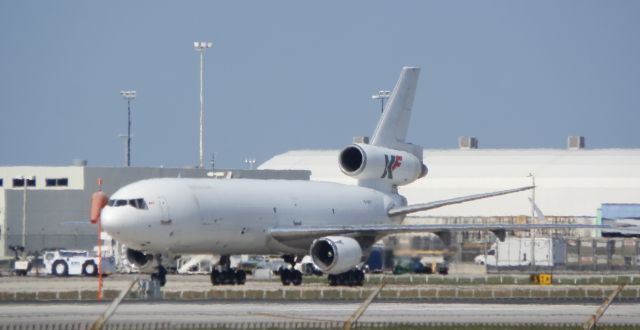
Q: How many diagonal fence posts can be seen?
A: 3